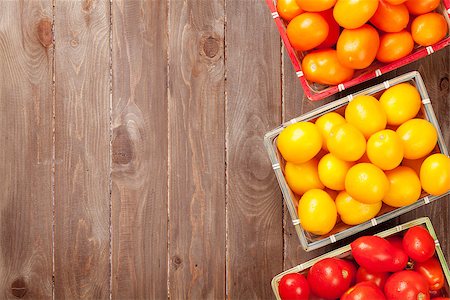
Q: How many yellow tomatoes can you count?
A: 14